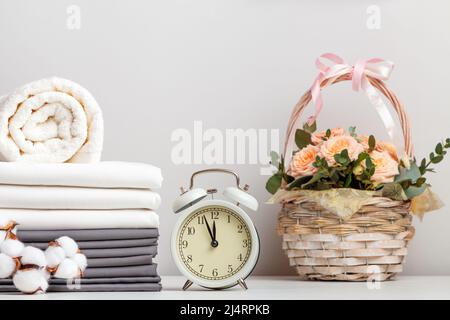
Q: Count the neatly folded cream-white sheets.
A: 3